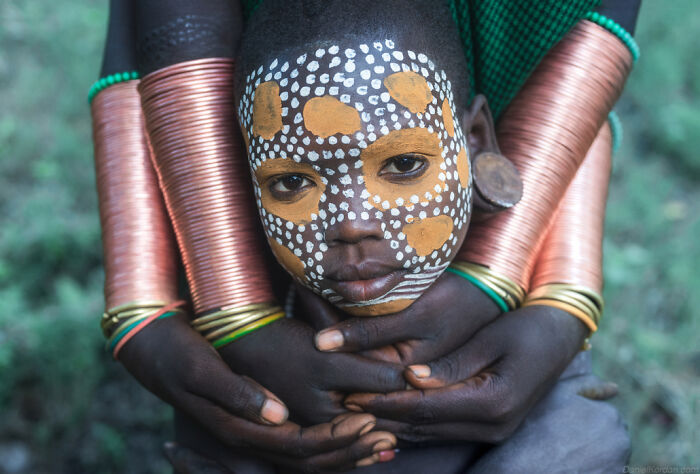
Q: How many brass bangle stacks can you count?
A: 4